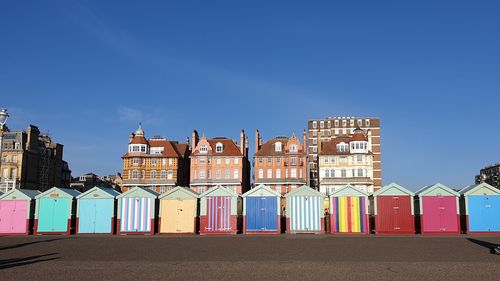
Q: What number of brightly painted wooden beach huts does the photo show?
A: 12